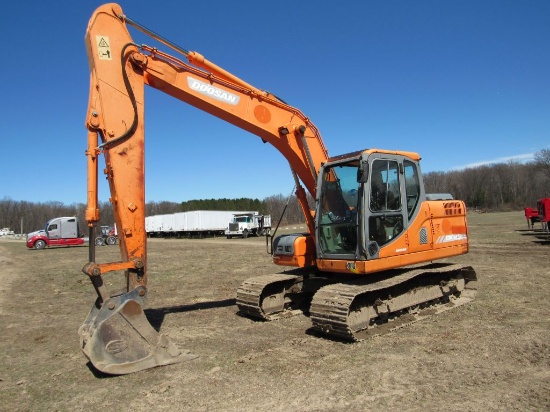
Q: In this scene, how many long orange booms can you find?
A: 1